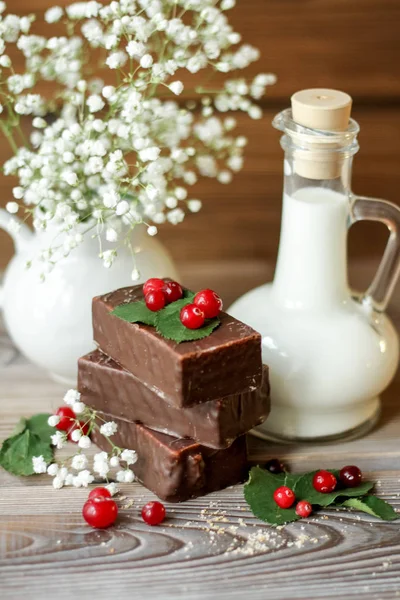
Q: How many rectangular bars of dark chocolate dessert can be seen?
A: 3